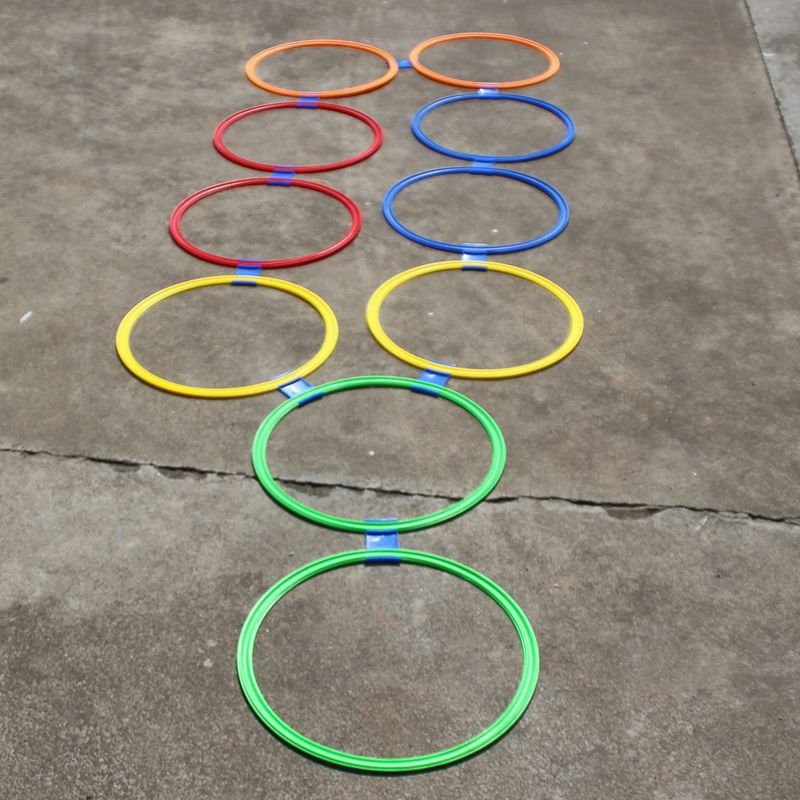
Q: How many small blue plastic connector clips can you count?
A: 10